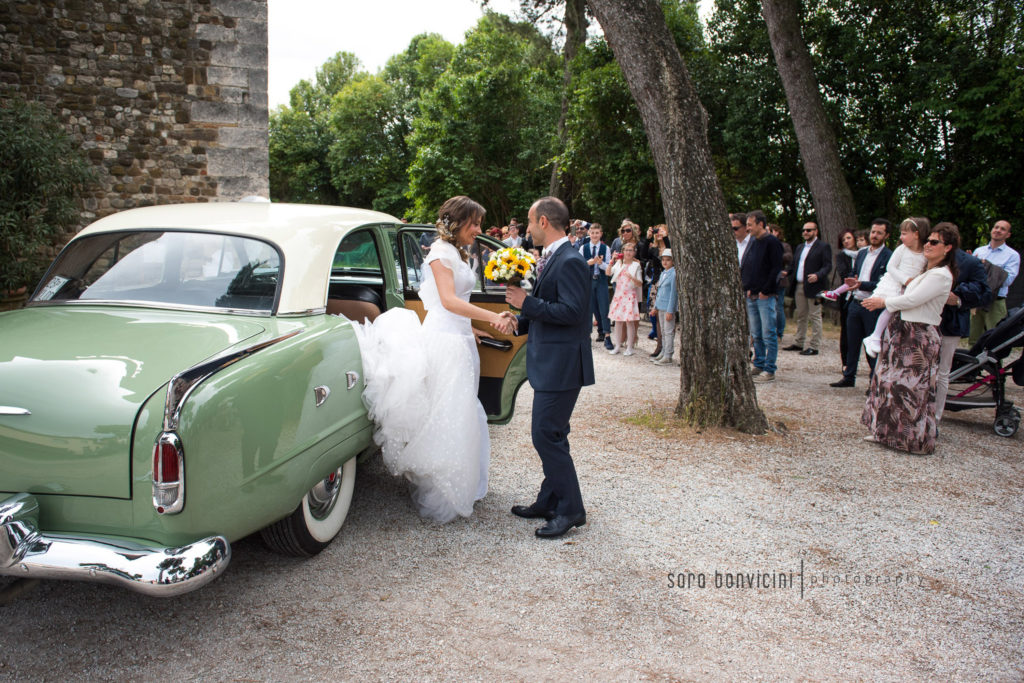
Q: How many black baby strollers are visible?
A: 1